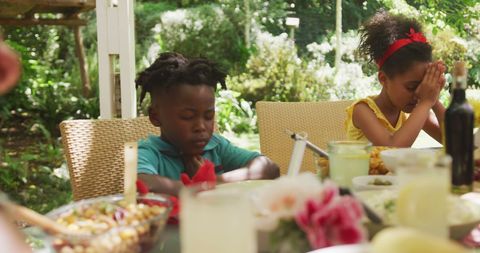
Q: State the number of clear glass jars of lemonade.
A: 3